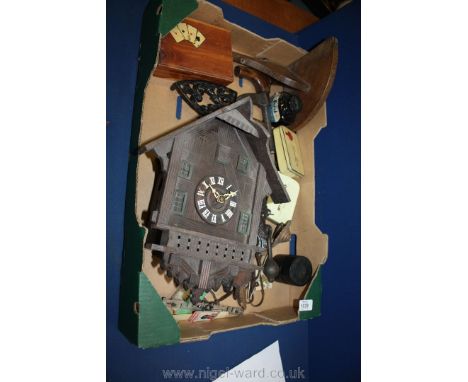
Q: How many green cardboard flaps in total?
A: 3